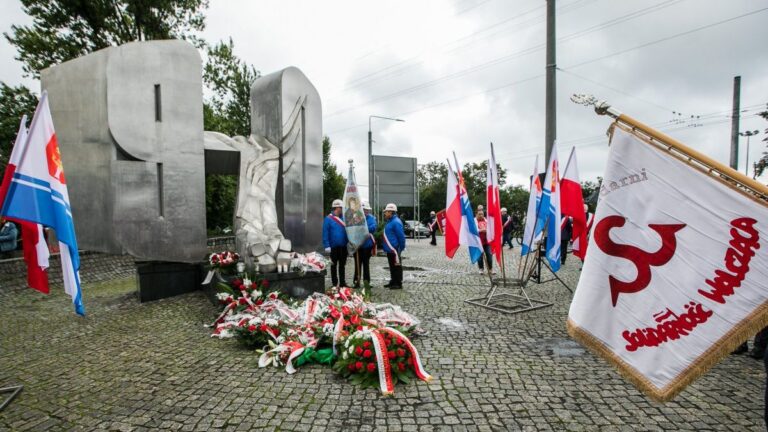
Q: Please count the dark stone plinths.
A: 2